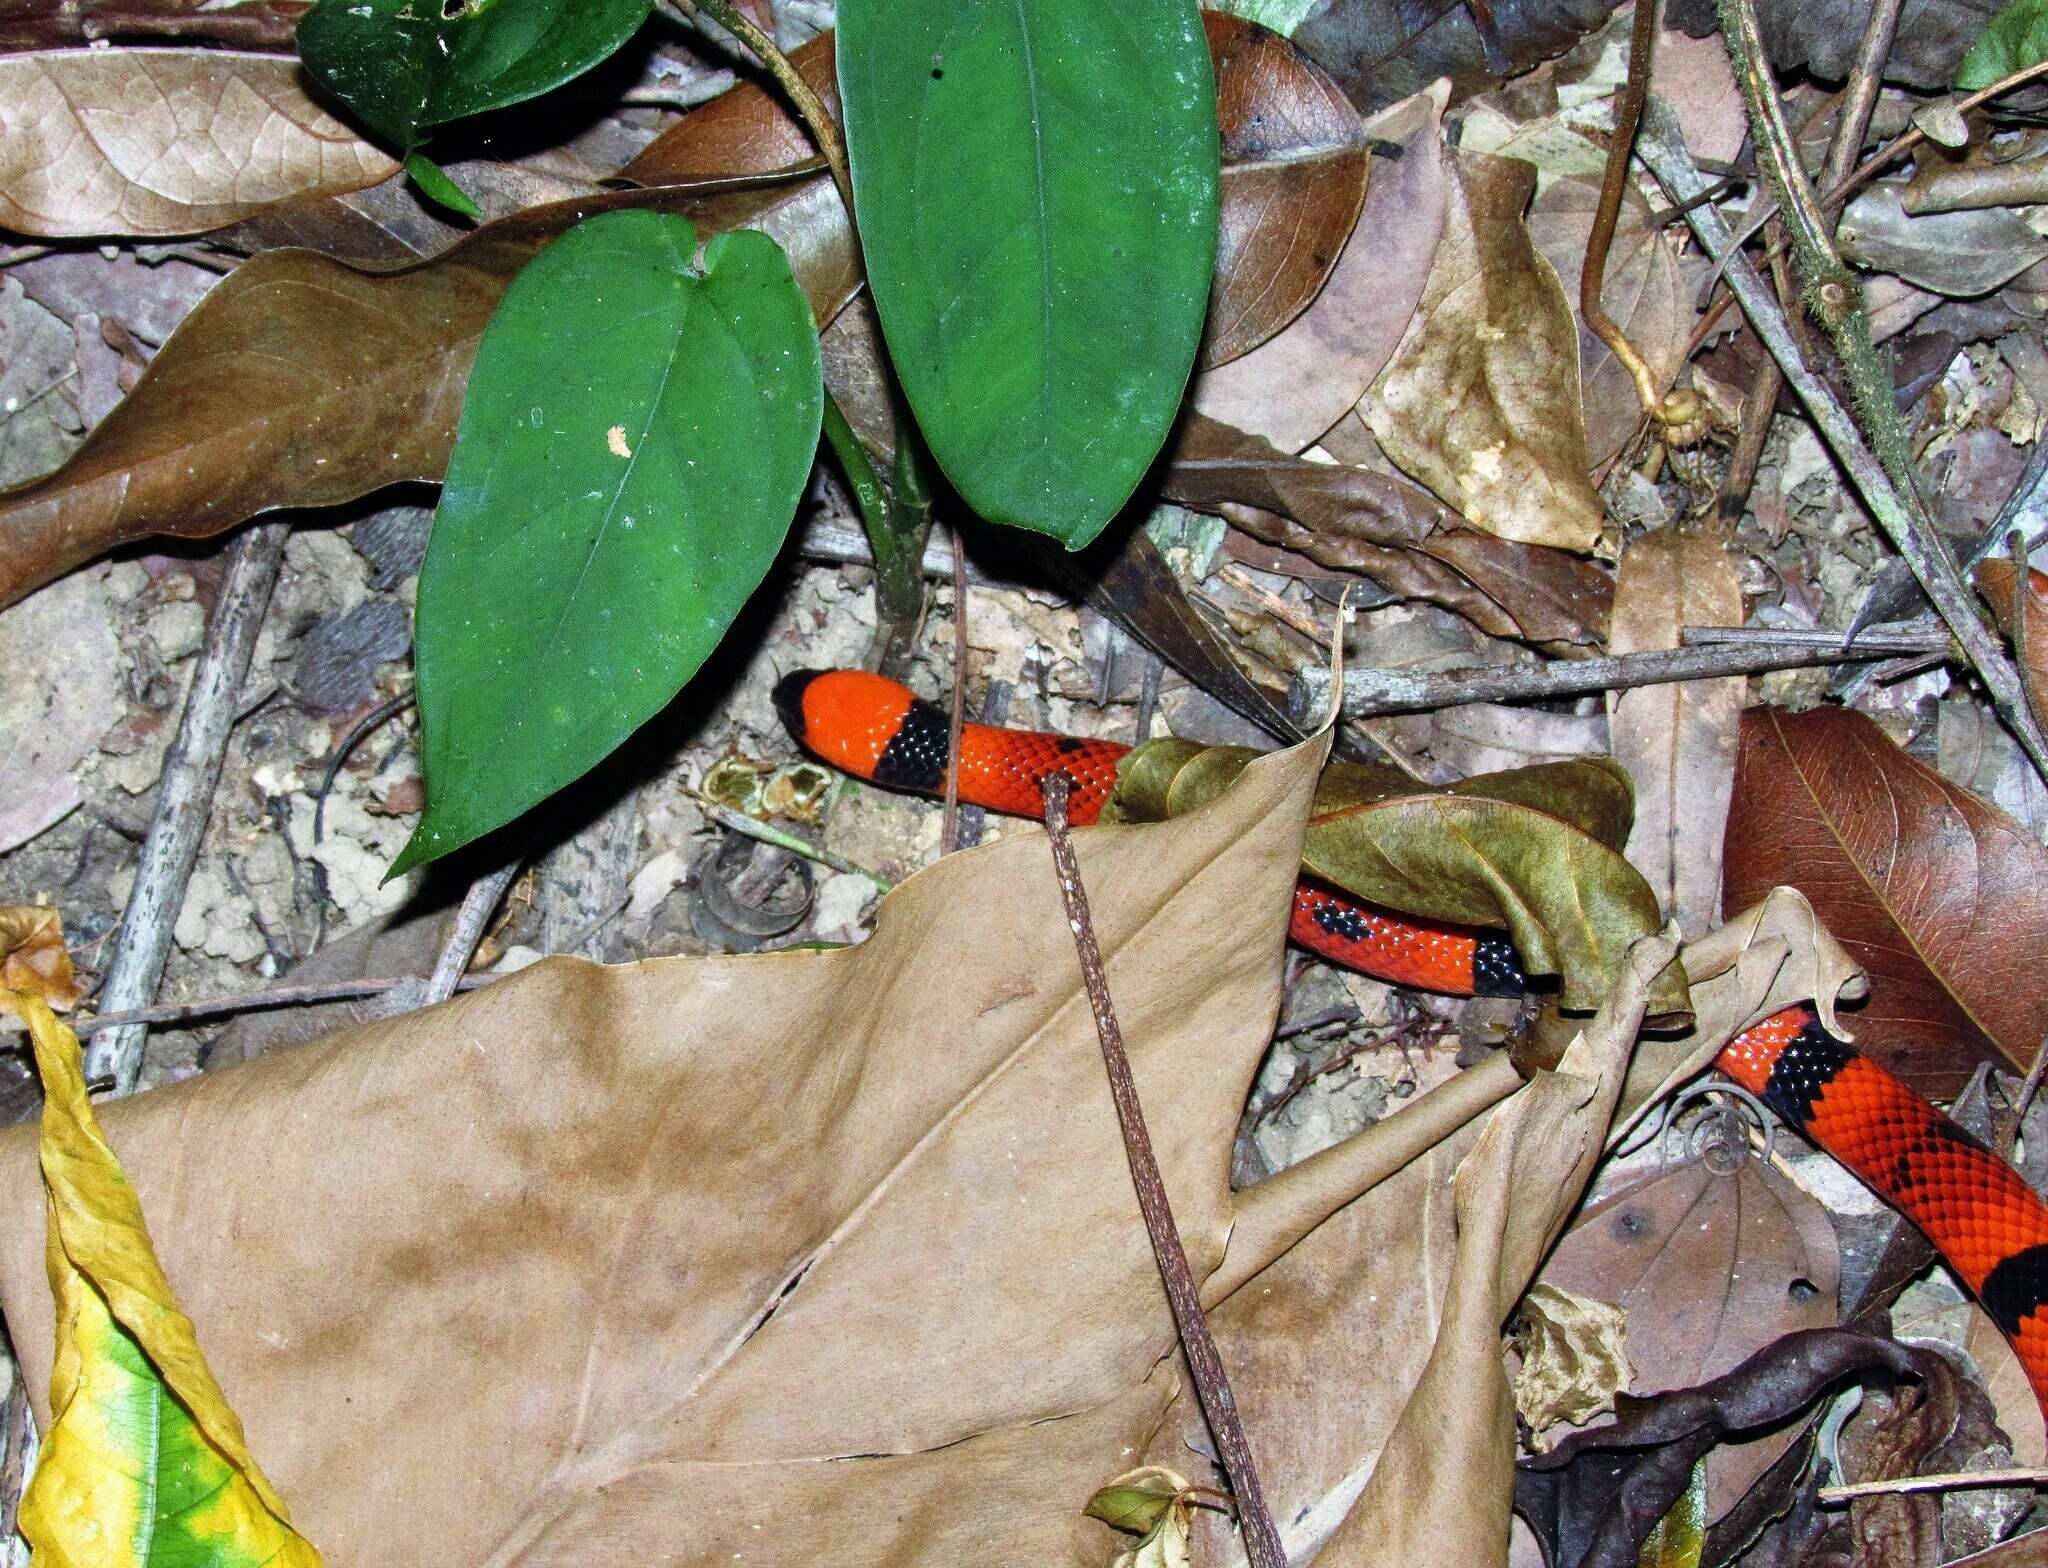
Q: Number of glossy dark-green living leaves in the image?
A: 3